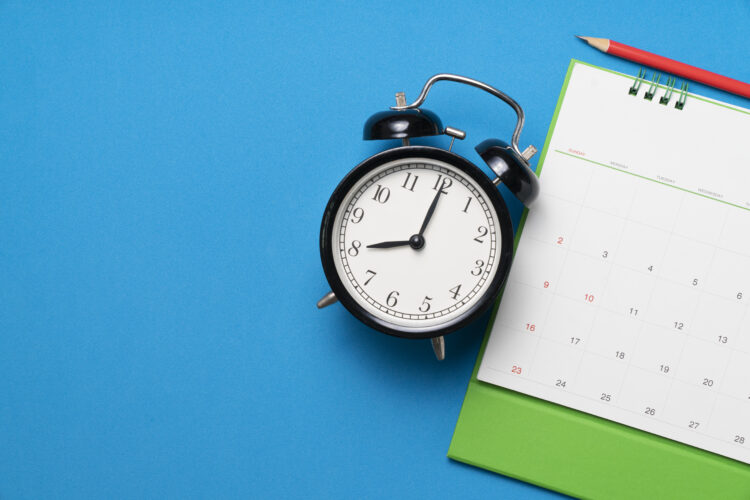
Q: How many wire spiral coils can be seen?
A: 4